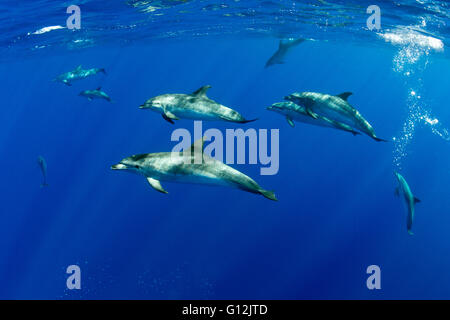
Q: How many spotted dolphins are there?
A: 9